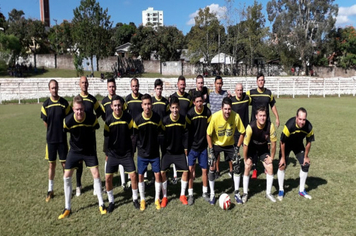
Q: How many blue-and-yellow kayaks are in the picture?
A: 0